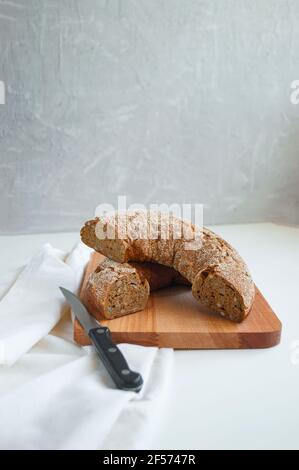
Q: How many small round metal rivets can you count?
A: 3